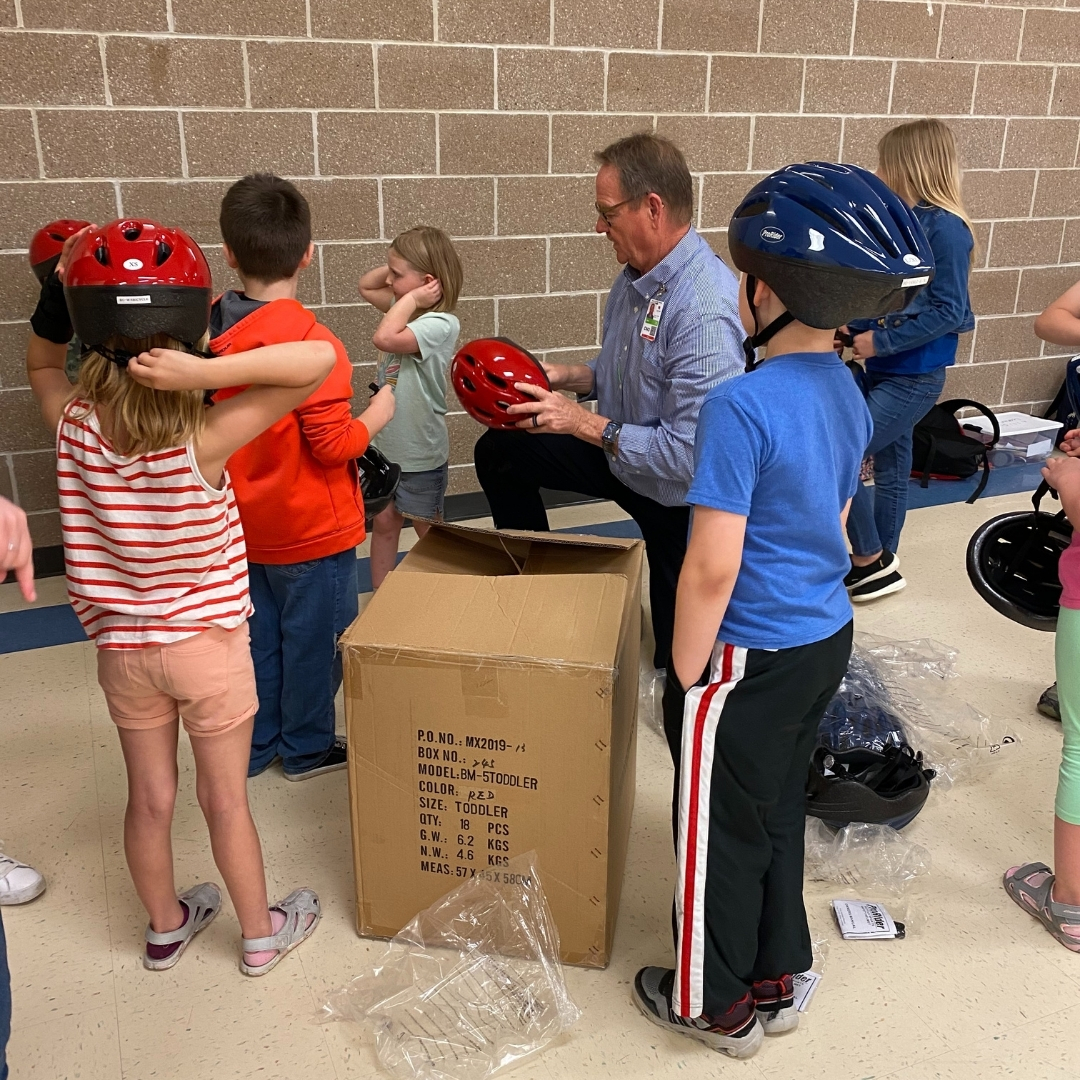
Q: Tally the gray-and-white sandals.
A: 2